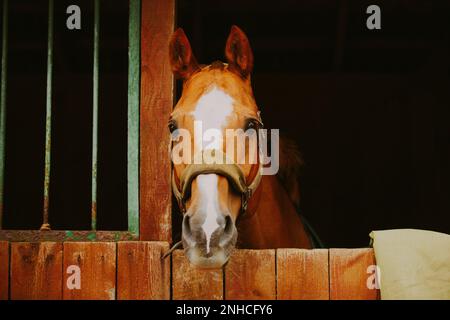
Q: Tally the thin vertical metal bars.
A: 3